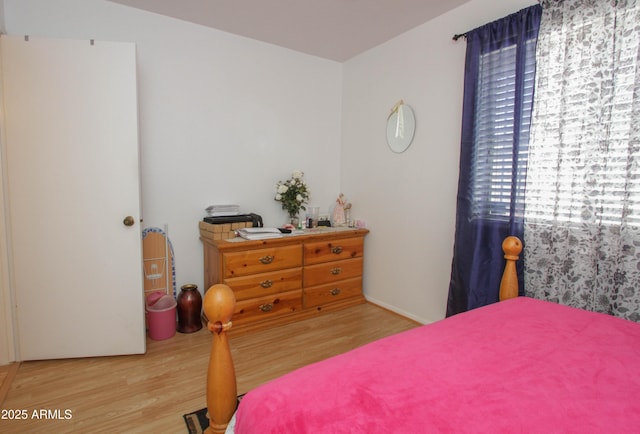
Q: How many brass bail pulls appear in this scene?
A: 6